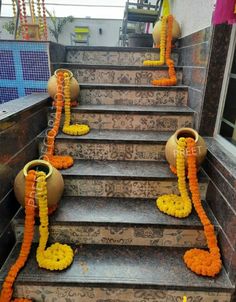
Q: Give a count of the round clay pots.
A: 4